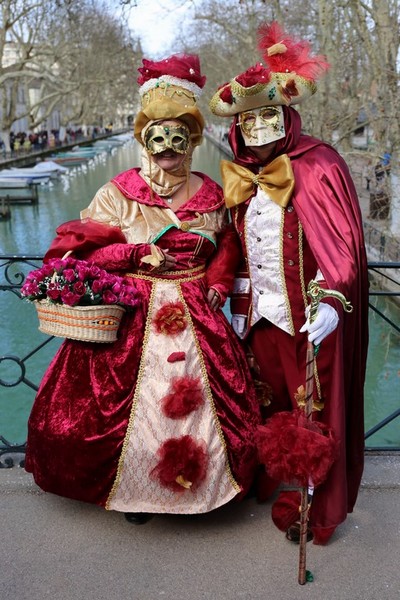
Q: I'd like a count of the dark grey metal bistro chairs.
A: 0